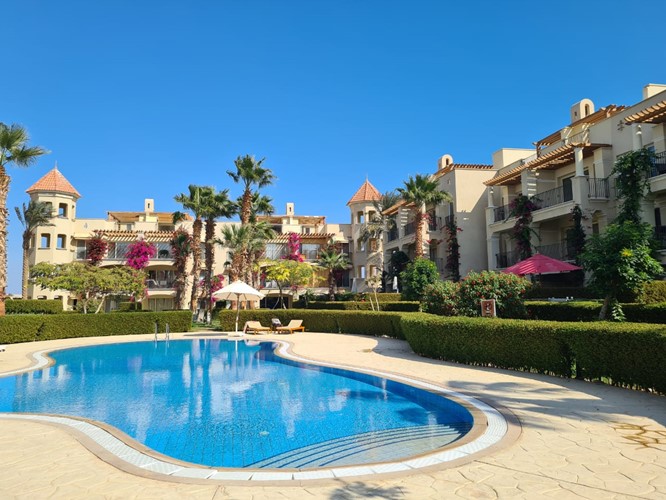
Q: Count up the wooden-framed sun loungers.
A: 2